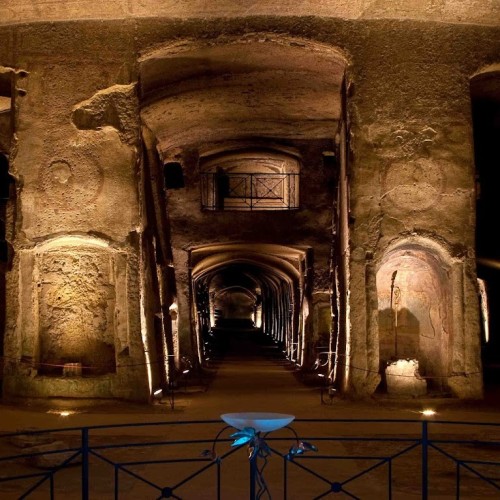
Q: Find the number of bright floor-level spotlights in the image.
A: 2